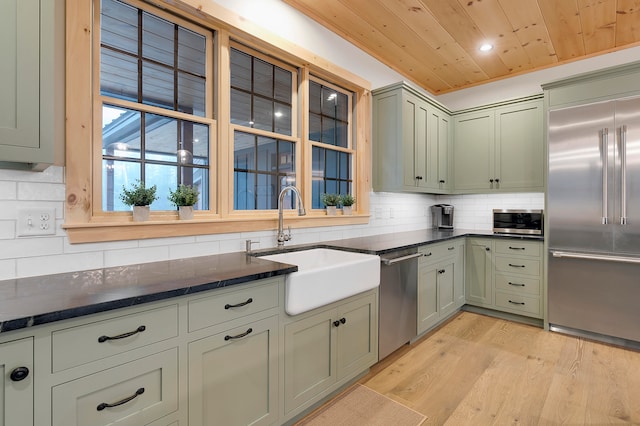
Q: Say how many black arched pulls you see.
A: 10